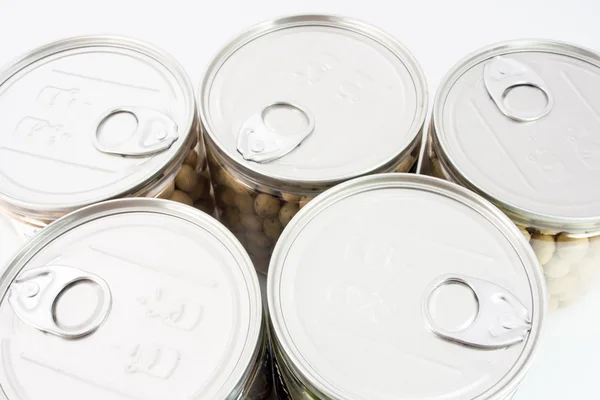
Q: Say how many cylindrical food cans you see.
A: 5